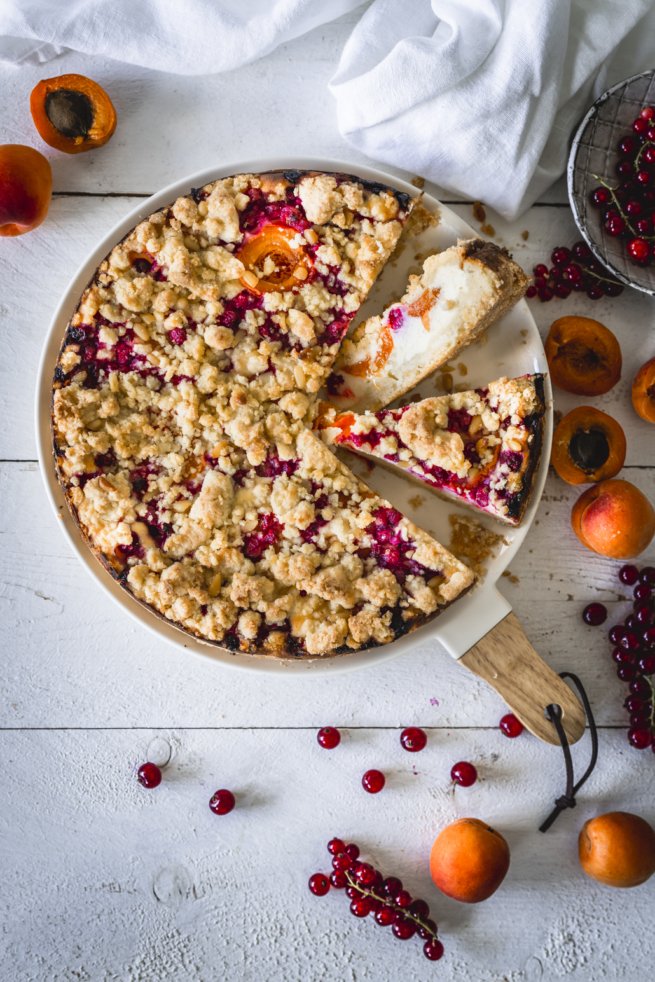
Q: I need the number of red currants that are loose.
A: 8